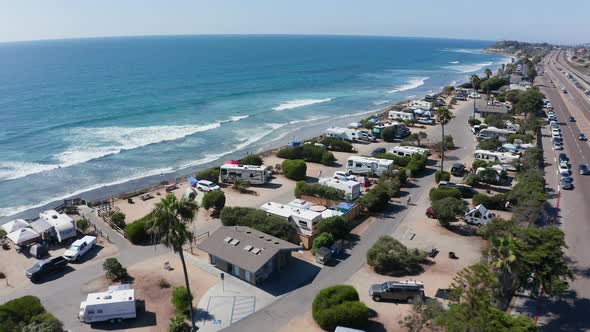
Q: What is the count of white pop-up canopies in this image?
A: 2